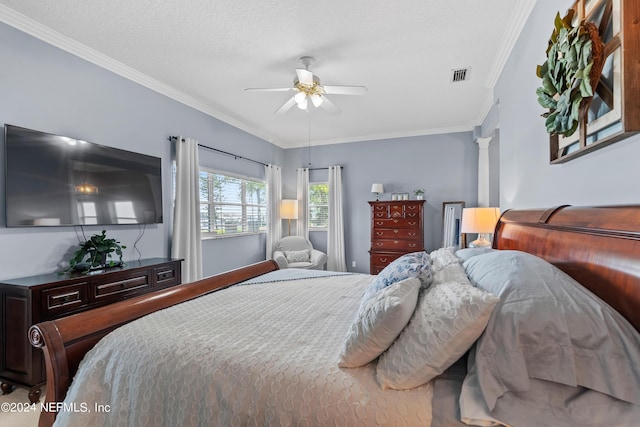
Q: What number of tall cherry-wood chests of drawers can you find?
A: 1